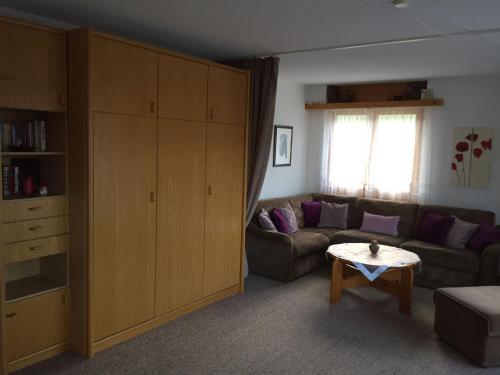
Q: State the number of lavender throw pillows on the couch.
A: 5